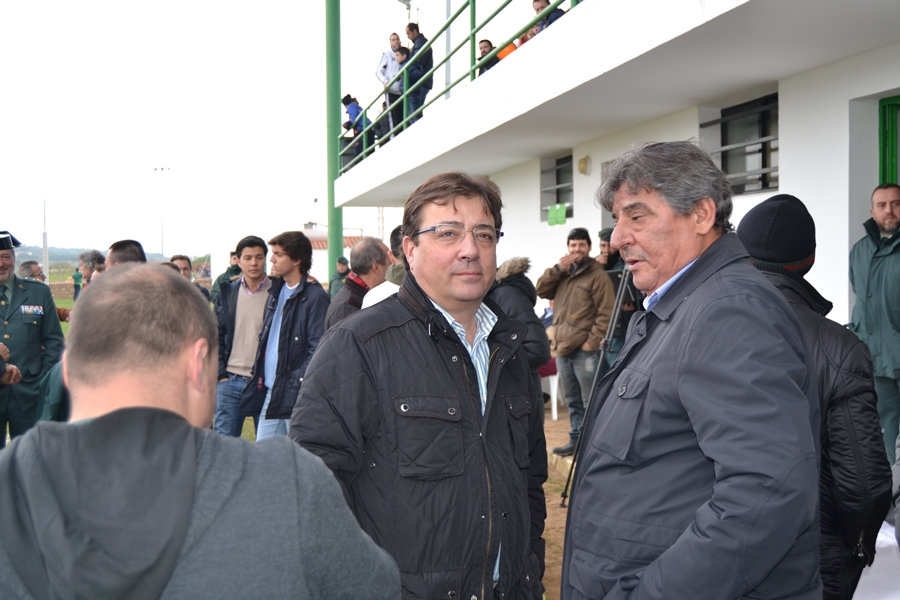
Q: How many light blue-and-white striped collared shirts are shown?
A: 1